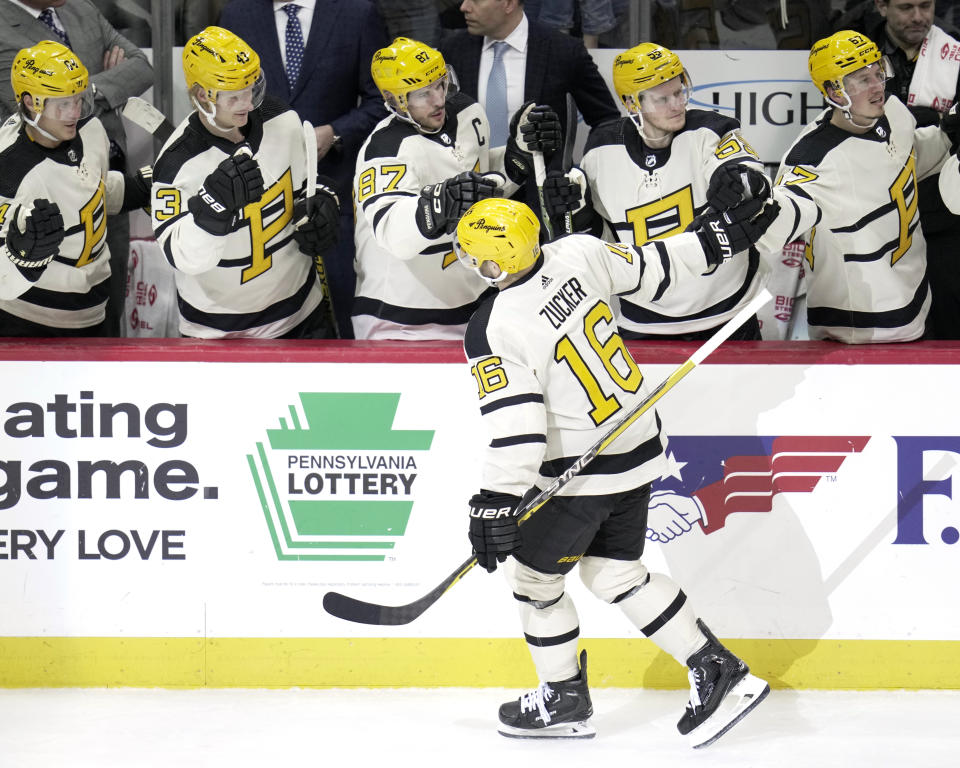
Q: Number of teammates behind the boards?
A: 5